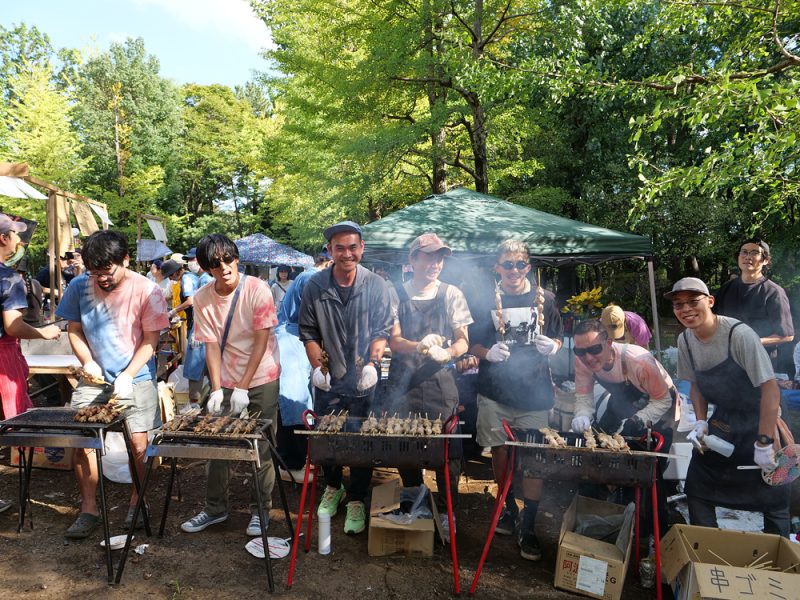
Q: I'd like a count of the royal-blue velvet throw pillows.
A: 0